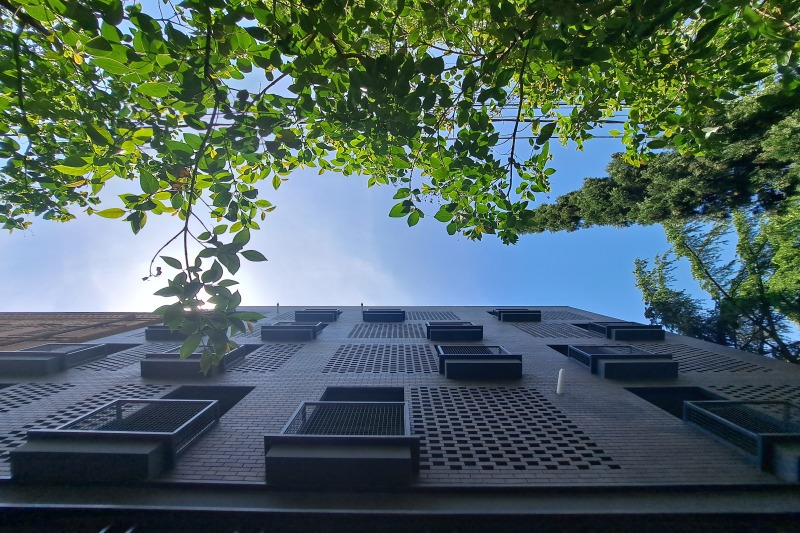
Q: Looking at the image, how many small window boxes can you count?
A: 14